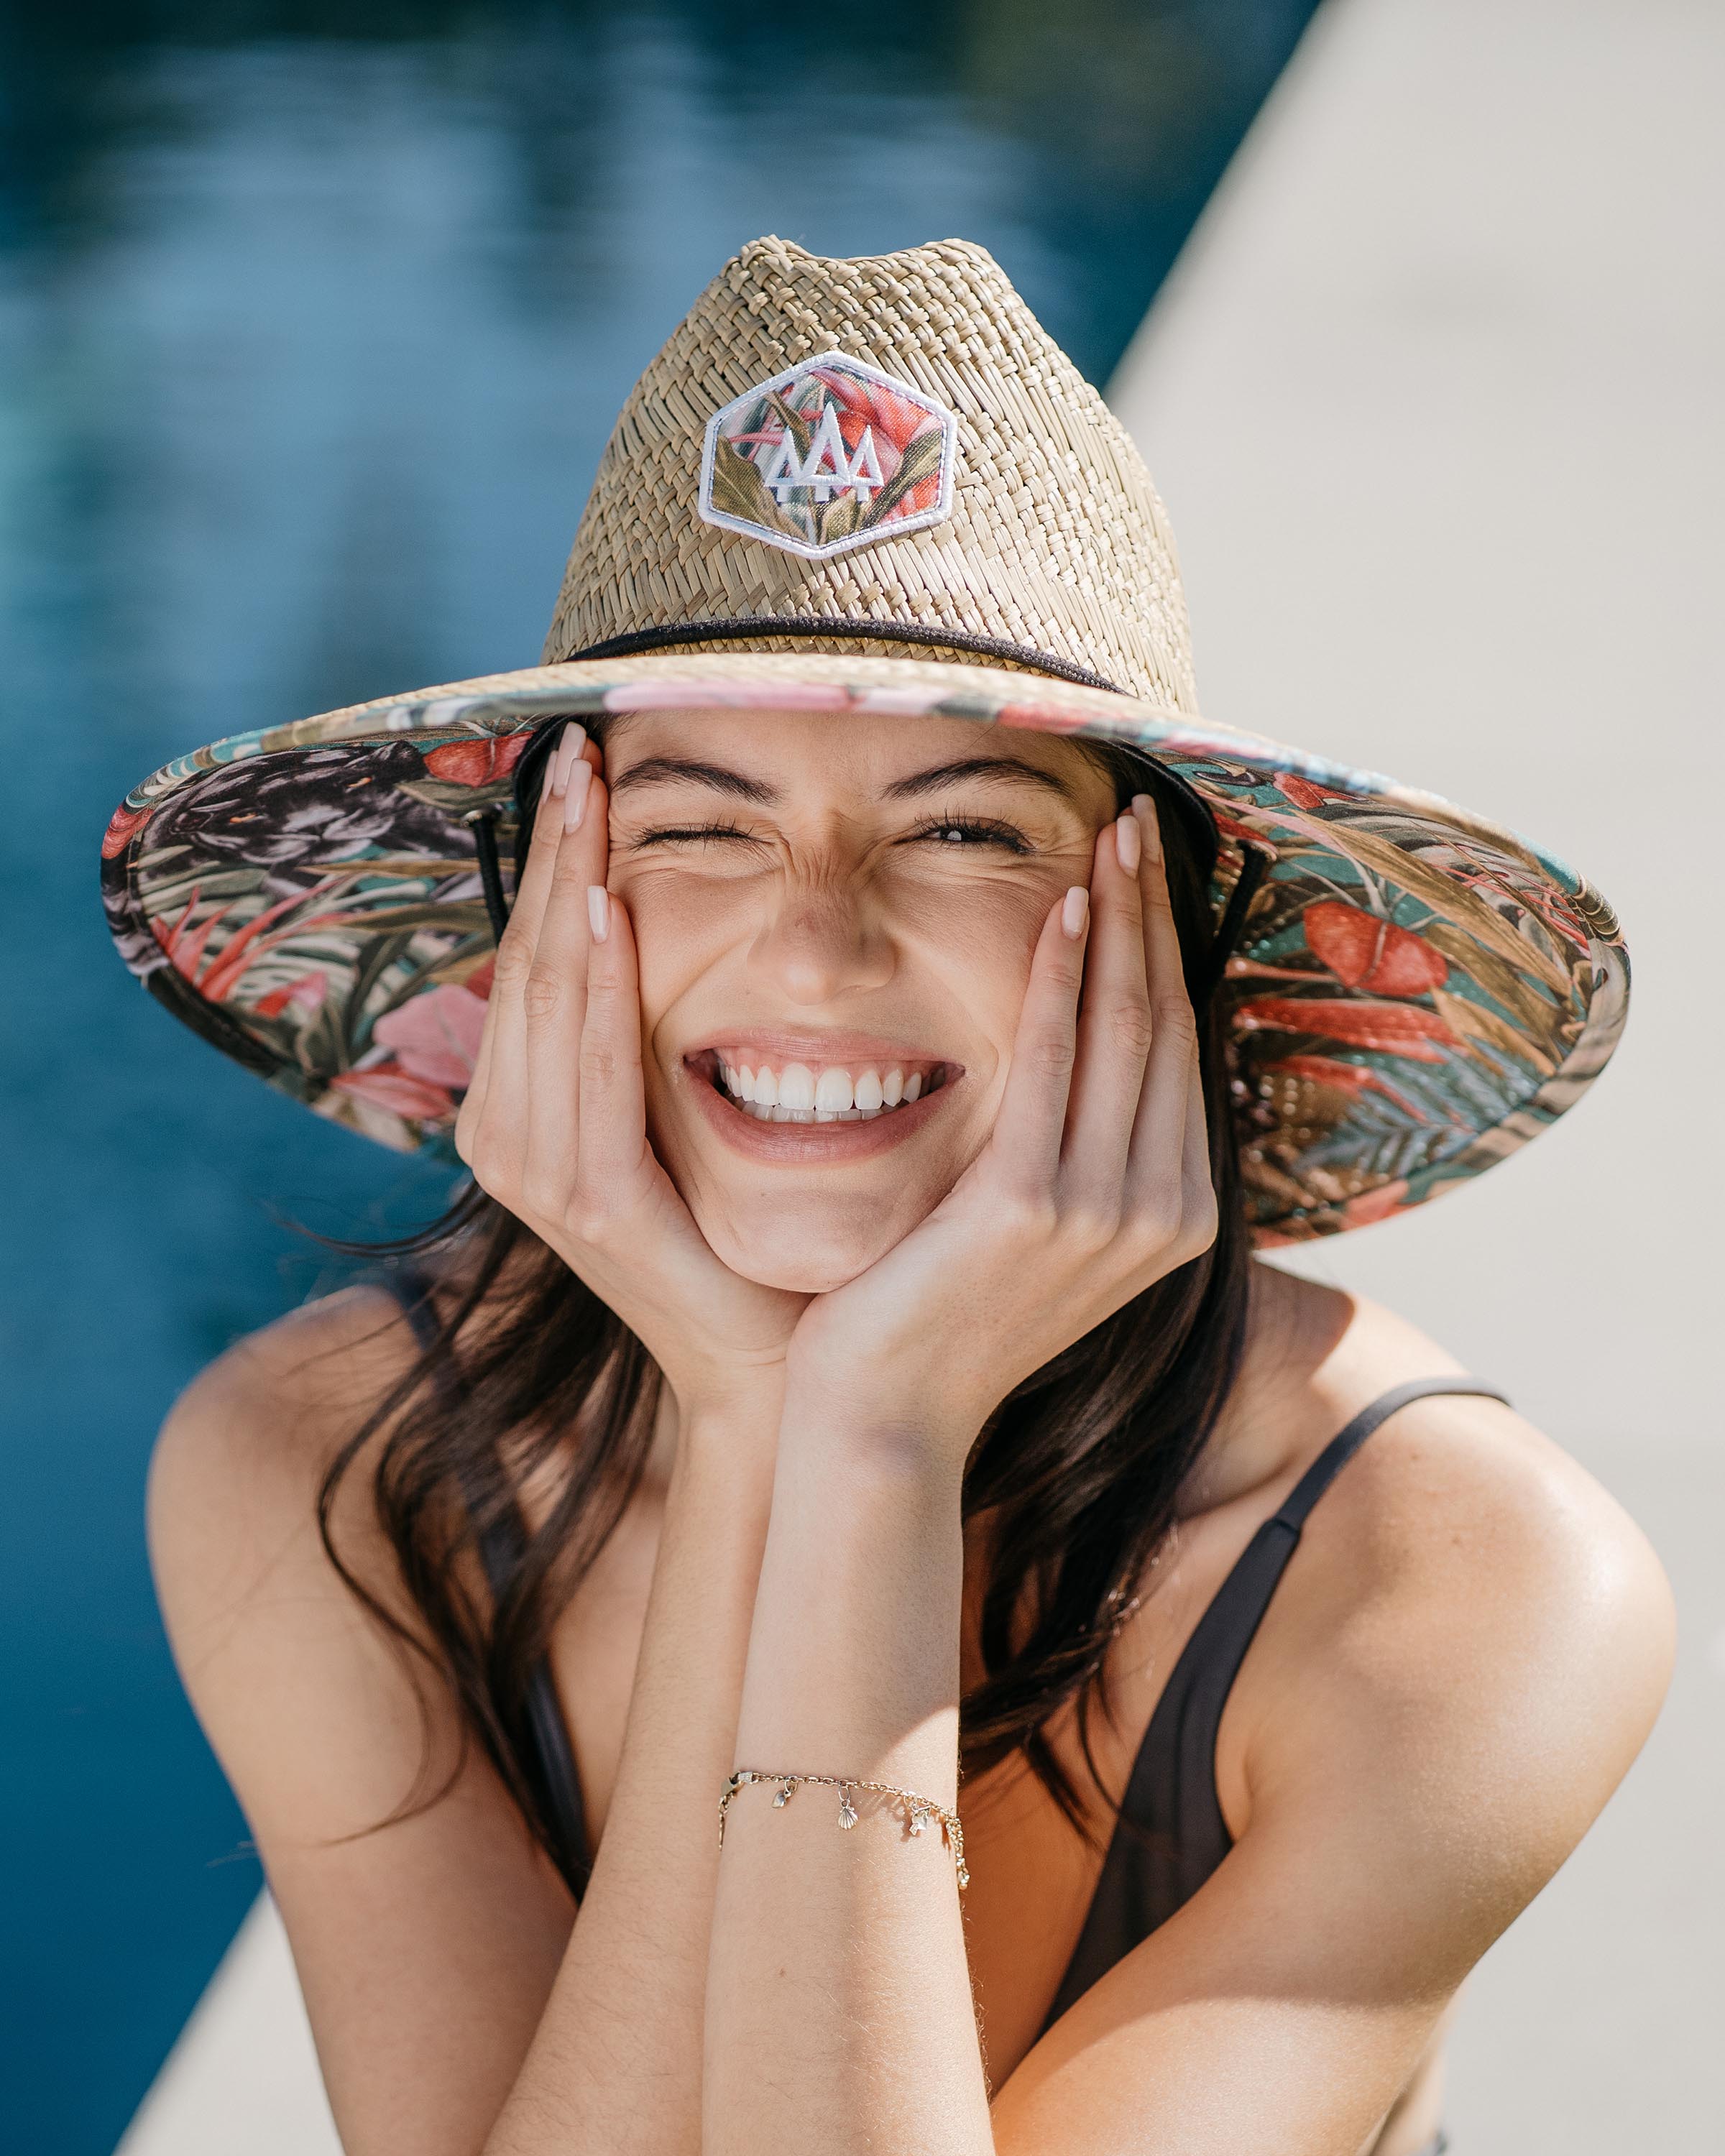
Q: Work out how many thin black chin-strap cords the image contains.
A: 2